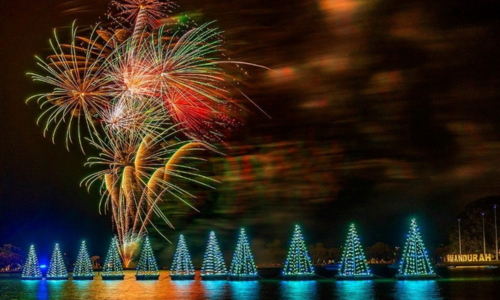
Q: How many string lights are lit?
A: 11